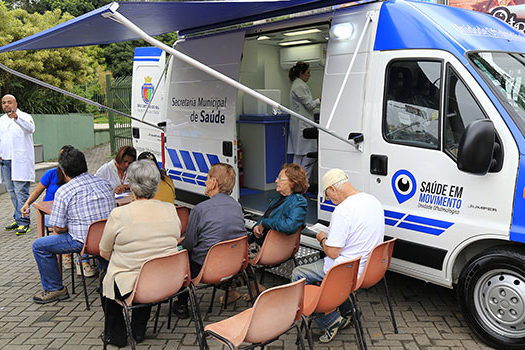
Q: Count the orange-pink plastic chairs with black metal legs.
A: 8